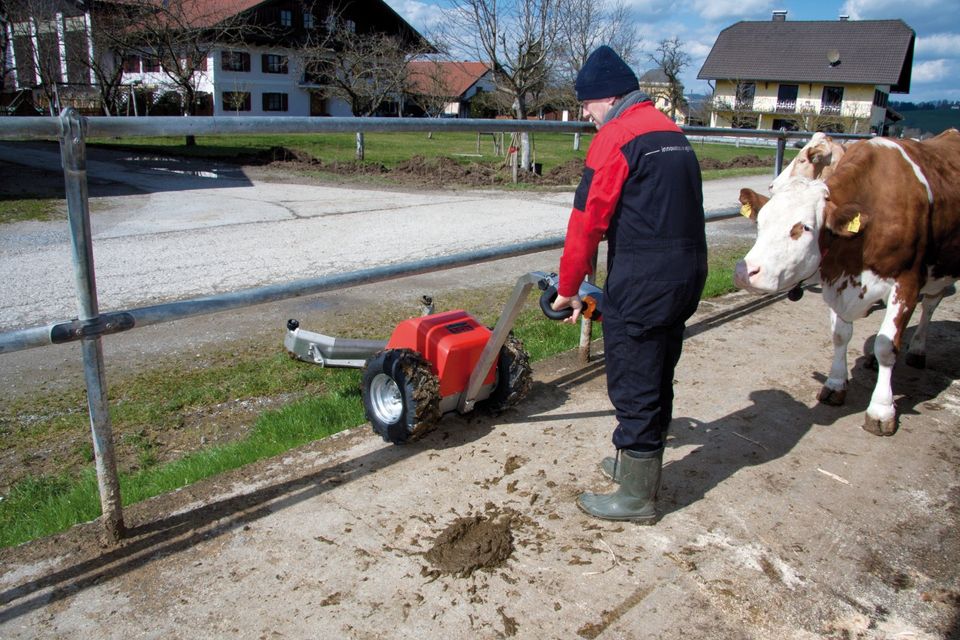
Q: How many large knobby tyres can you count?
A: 2